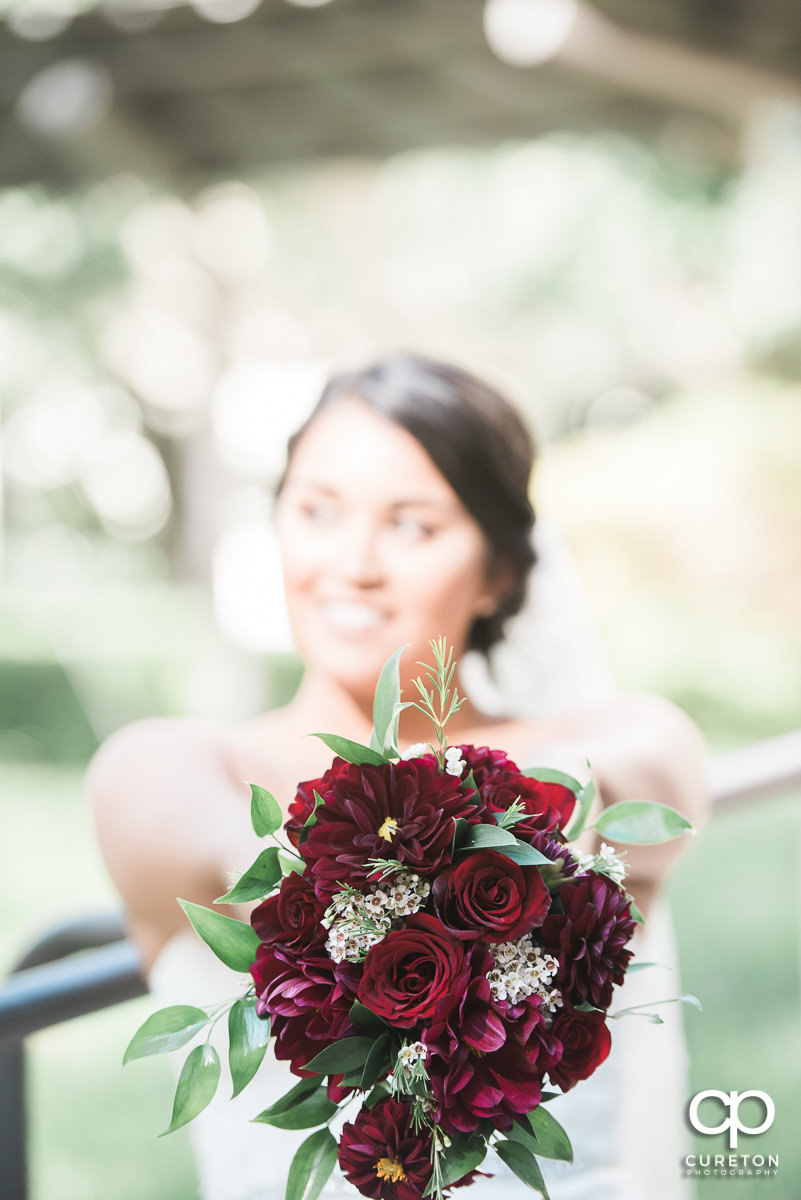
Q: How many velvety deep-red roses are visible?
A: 5